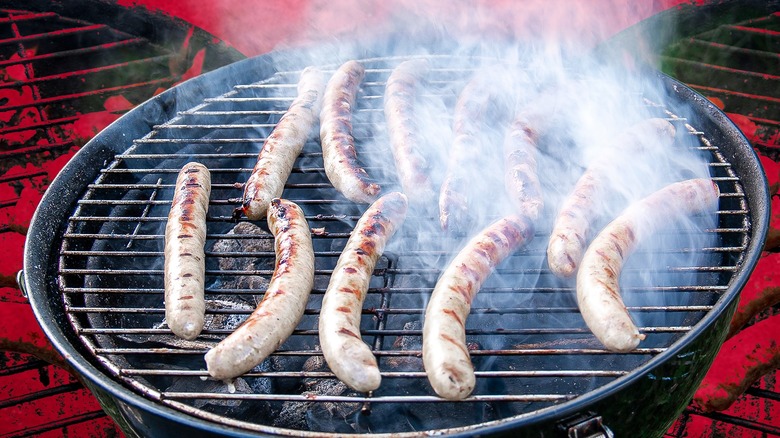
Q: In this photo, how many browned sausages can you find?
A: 11